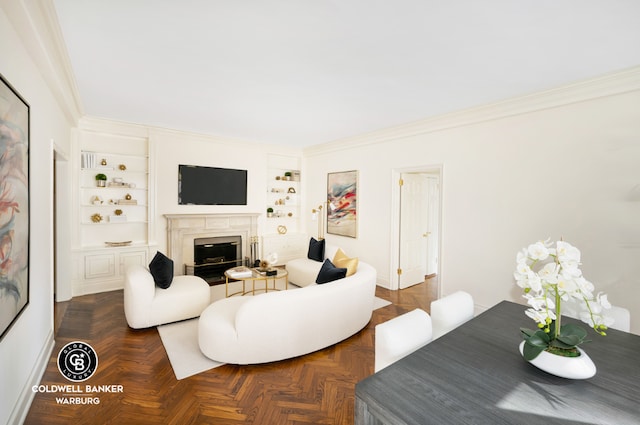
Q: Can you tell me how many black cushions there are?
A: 3